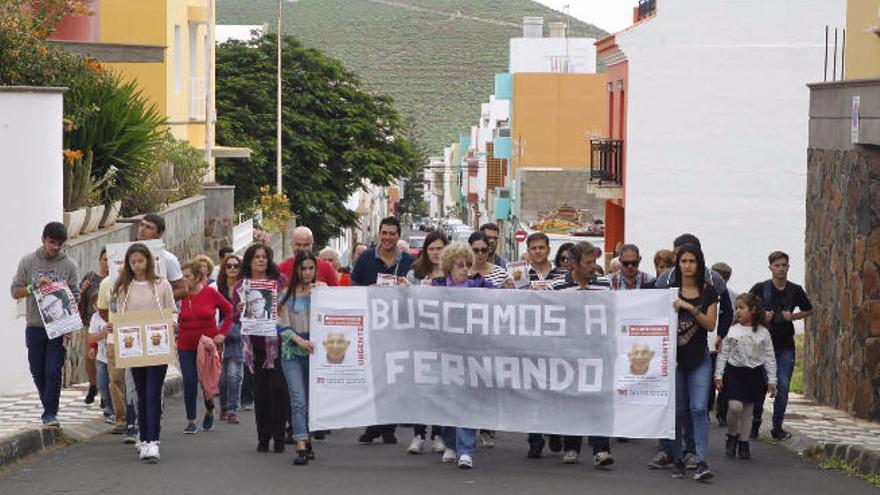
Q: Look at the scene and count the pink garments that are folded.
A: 1